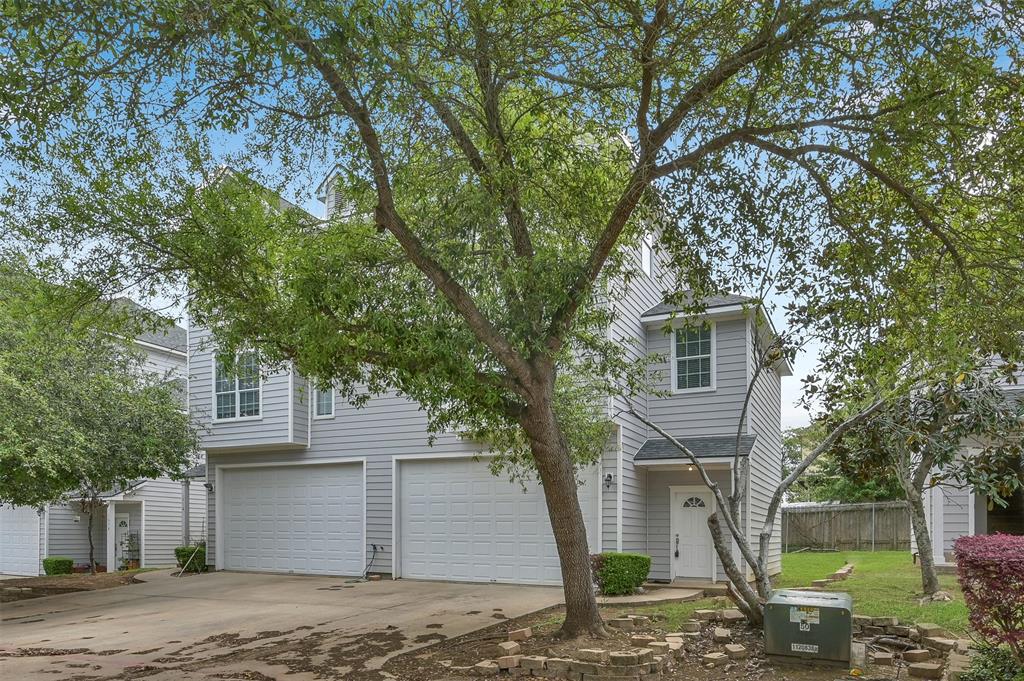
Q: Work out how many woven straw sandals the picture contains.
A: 0